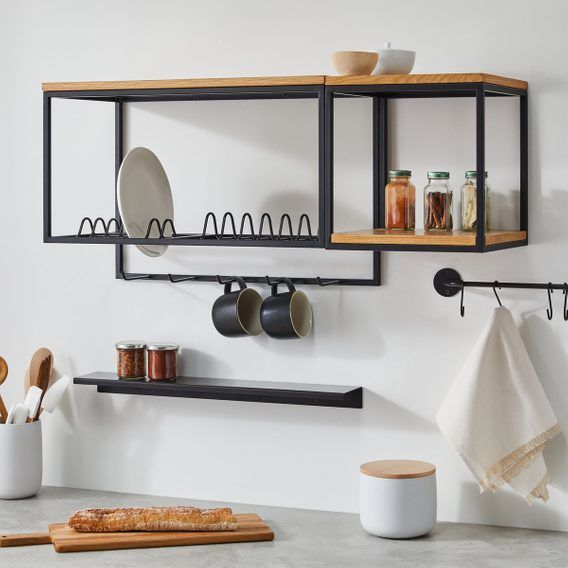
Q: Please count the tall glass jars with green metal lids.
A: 3